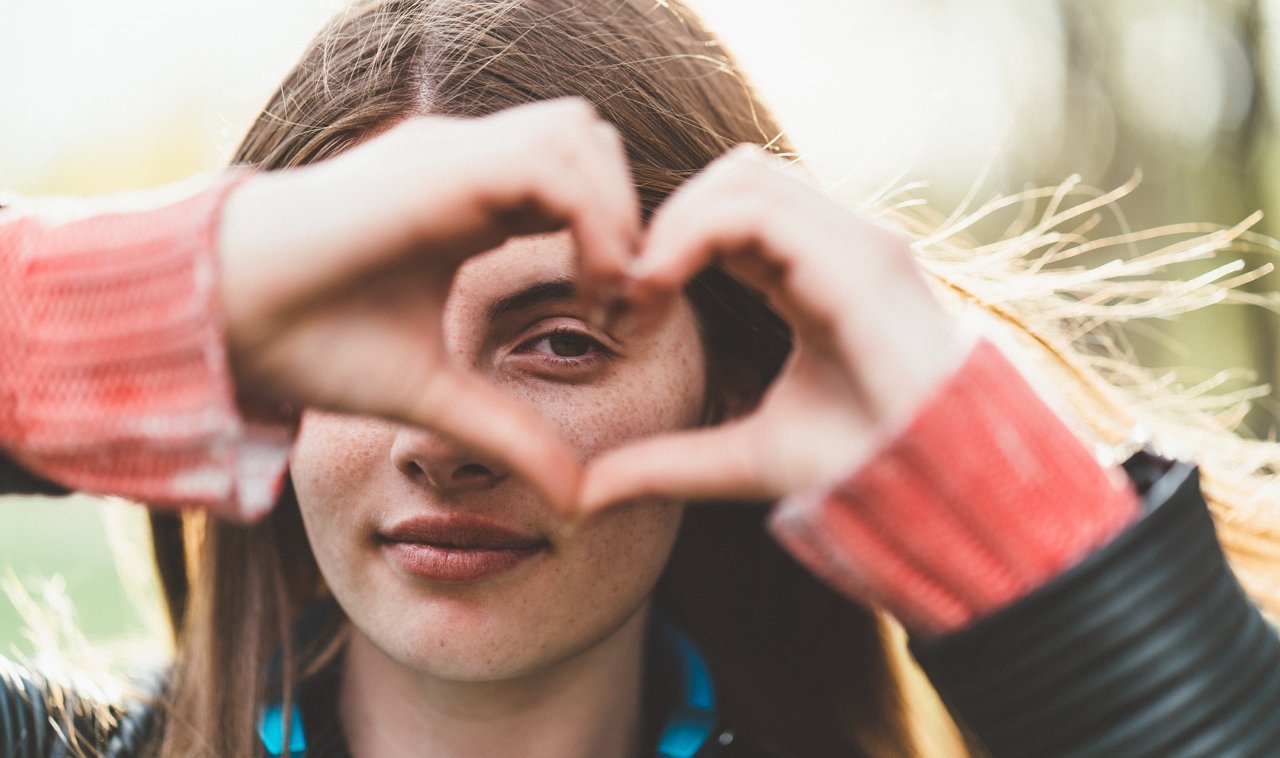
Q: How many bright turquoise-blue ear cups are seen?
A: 2